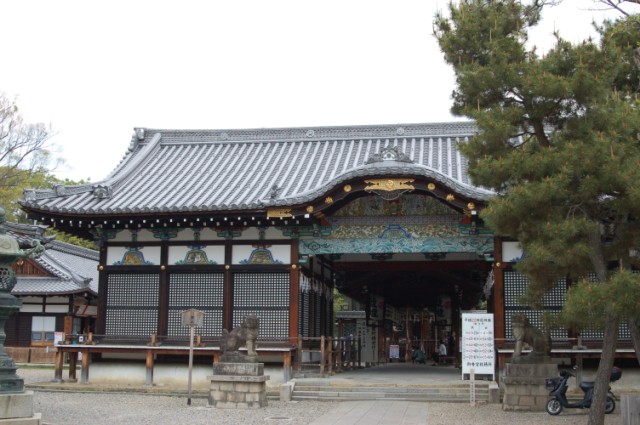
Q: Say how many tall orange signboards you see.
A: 0